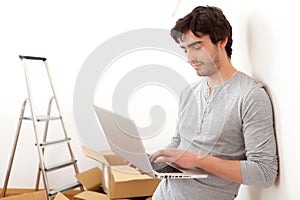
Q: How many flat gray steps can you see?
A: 4